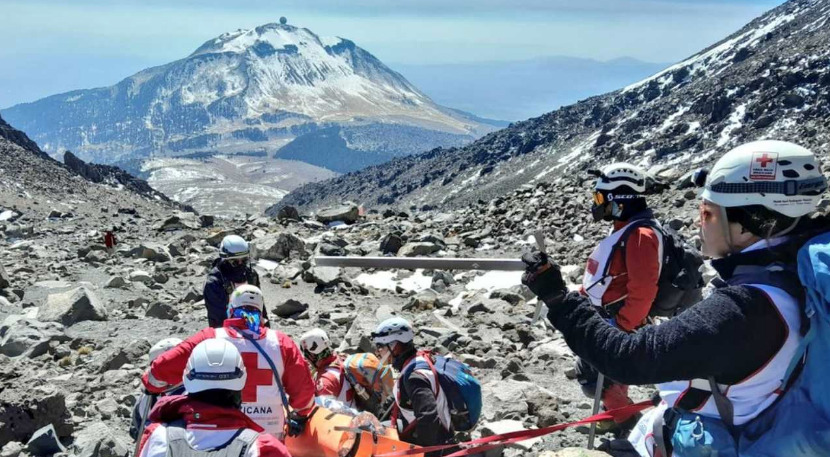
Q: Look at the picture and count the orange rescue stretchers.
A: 1